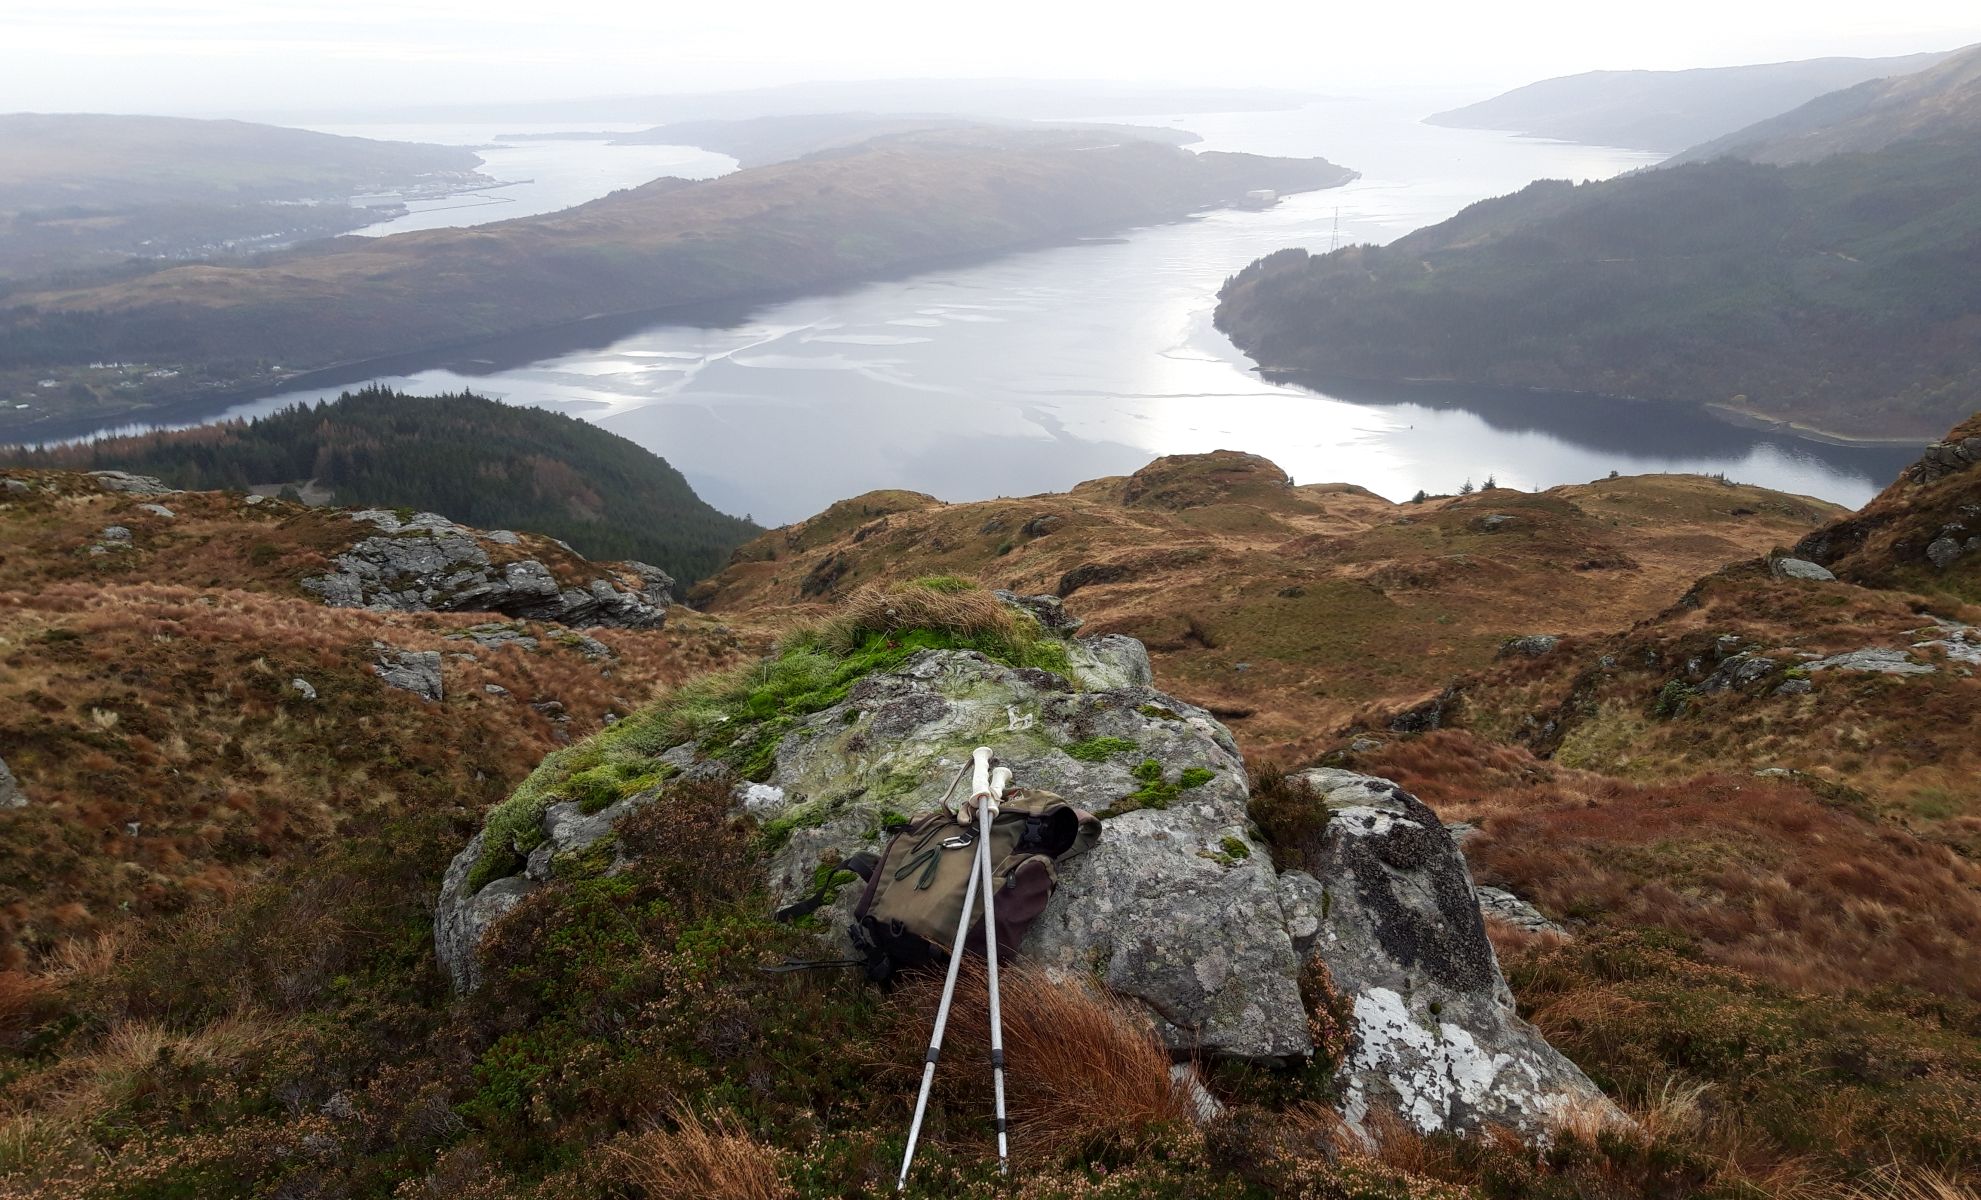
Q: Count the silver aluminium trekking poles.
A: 2